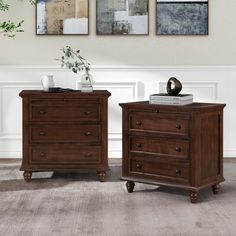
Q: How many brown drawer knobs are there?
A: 12